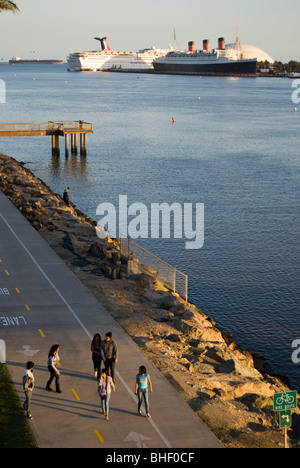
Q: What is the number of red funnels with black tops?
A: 3